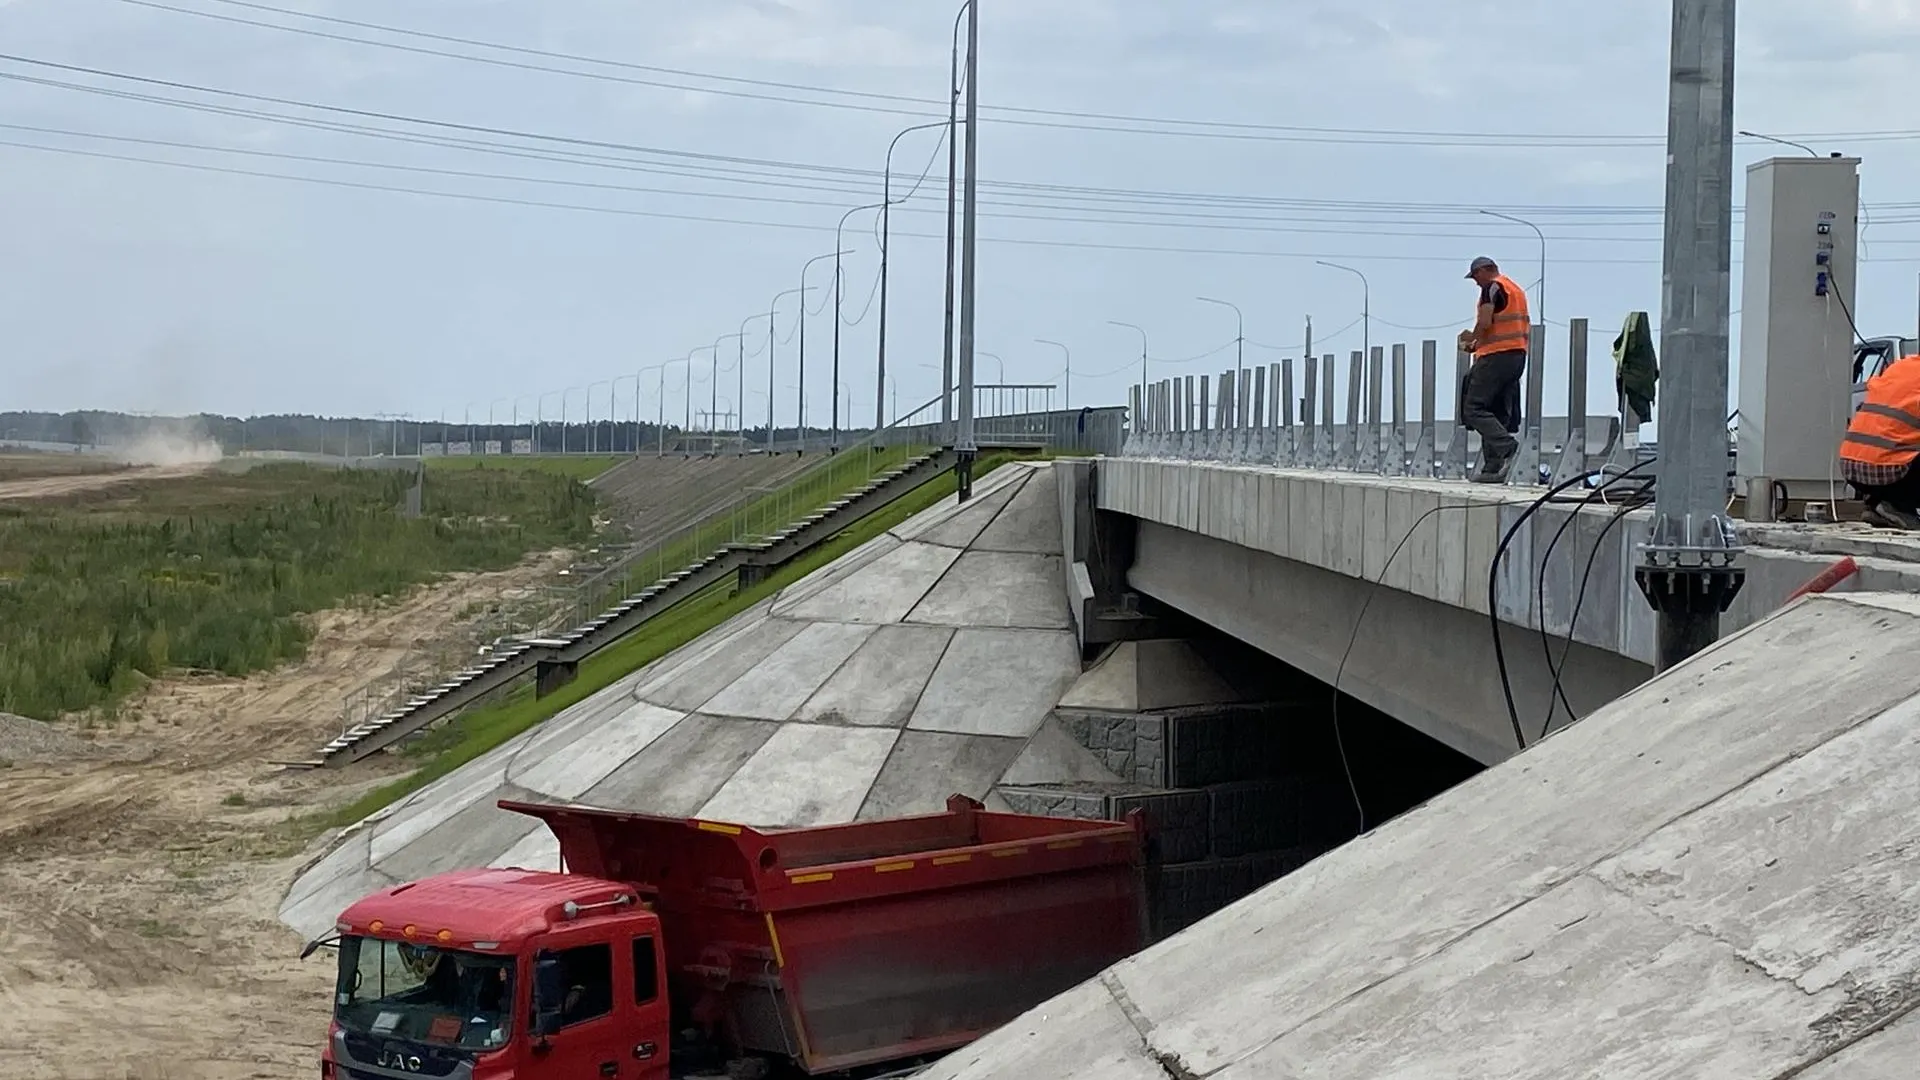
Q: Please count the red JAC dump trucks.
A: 1